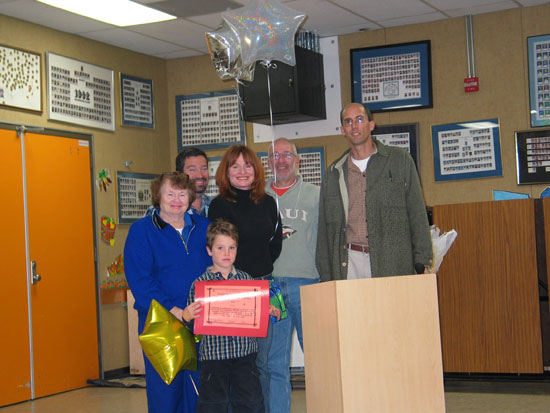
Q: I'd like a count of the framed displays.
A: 12